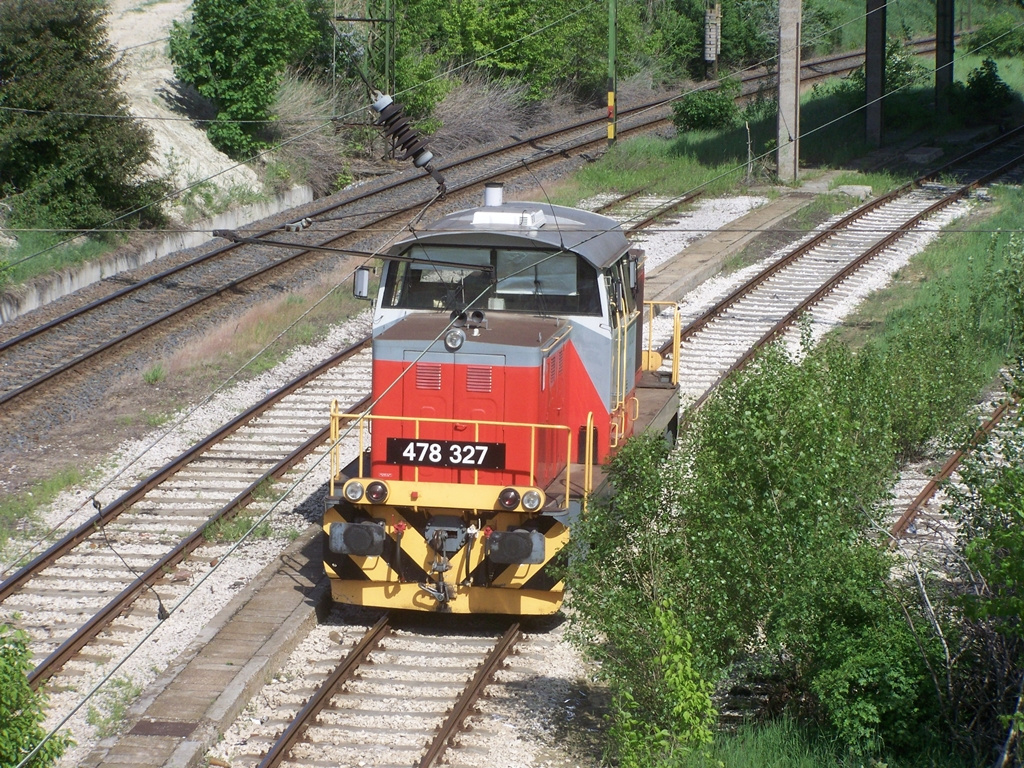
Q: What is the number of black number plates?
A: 1